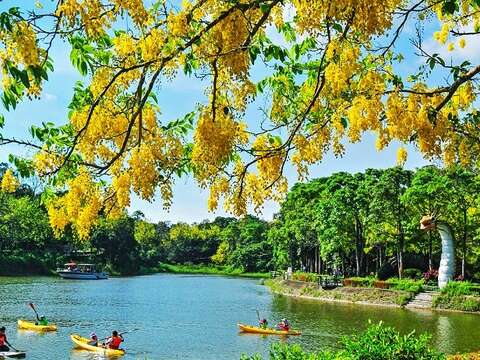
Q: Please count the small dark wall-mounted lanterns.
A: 0